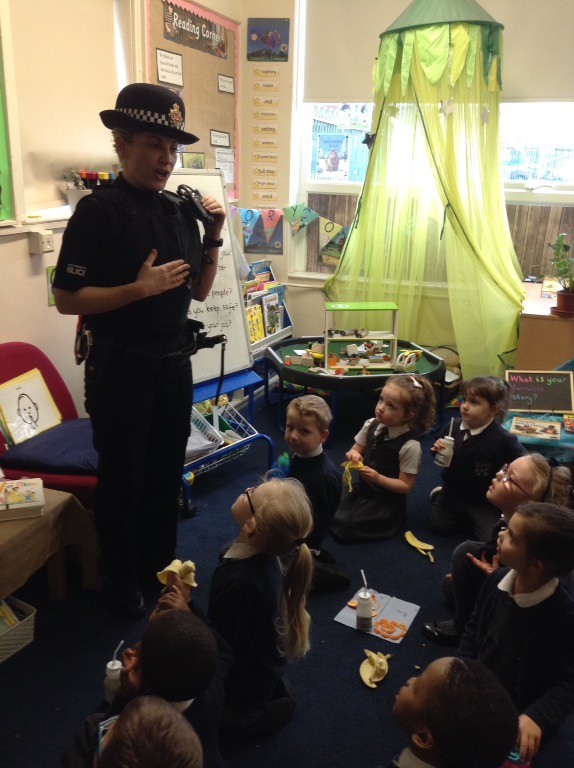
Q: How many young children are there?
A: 9